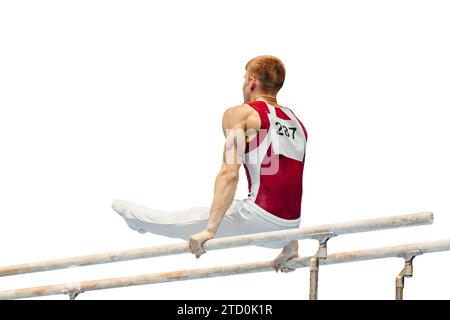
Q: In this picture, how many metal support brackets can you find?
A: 3